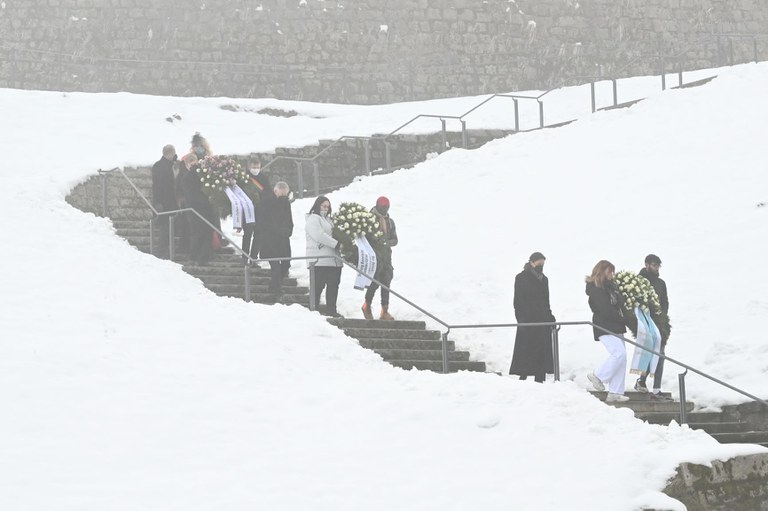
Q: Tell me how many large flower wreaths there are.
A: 3